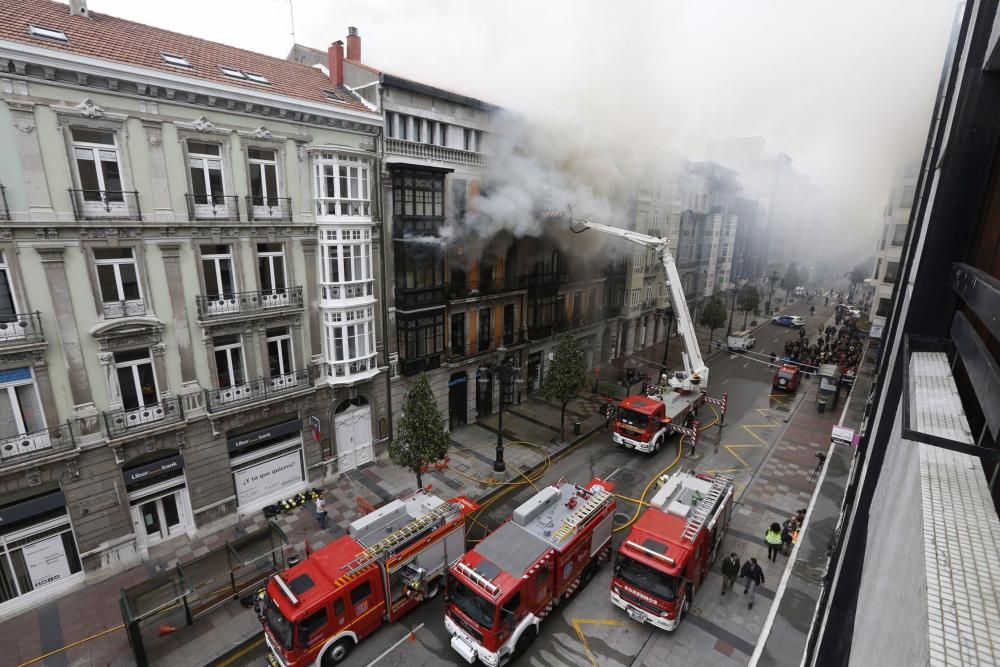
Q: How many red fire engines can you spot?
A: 4